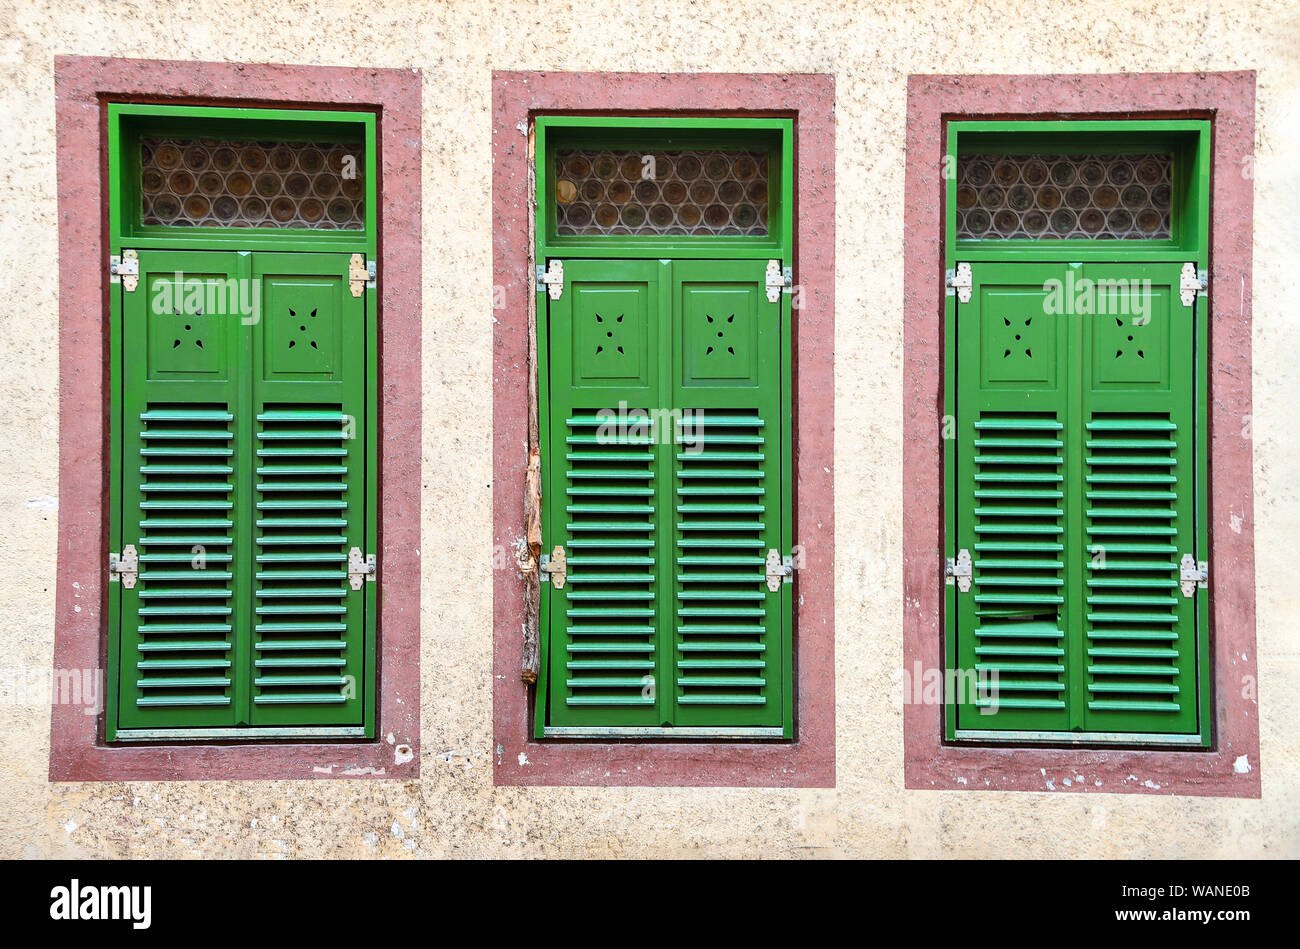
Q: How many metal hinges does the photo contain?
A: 12